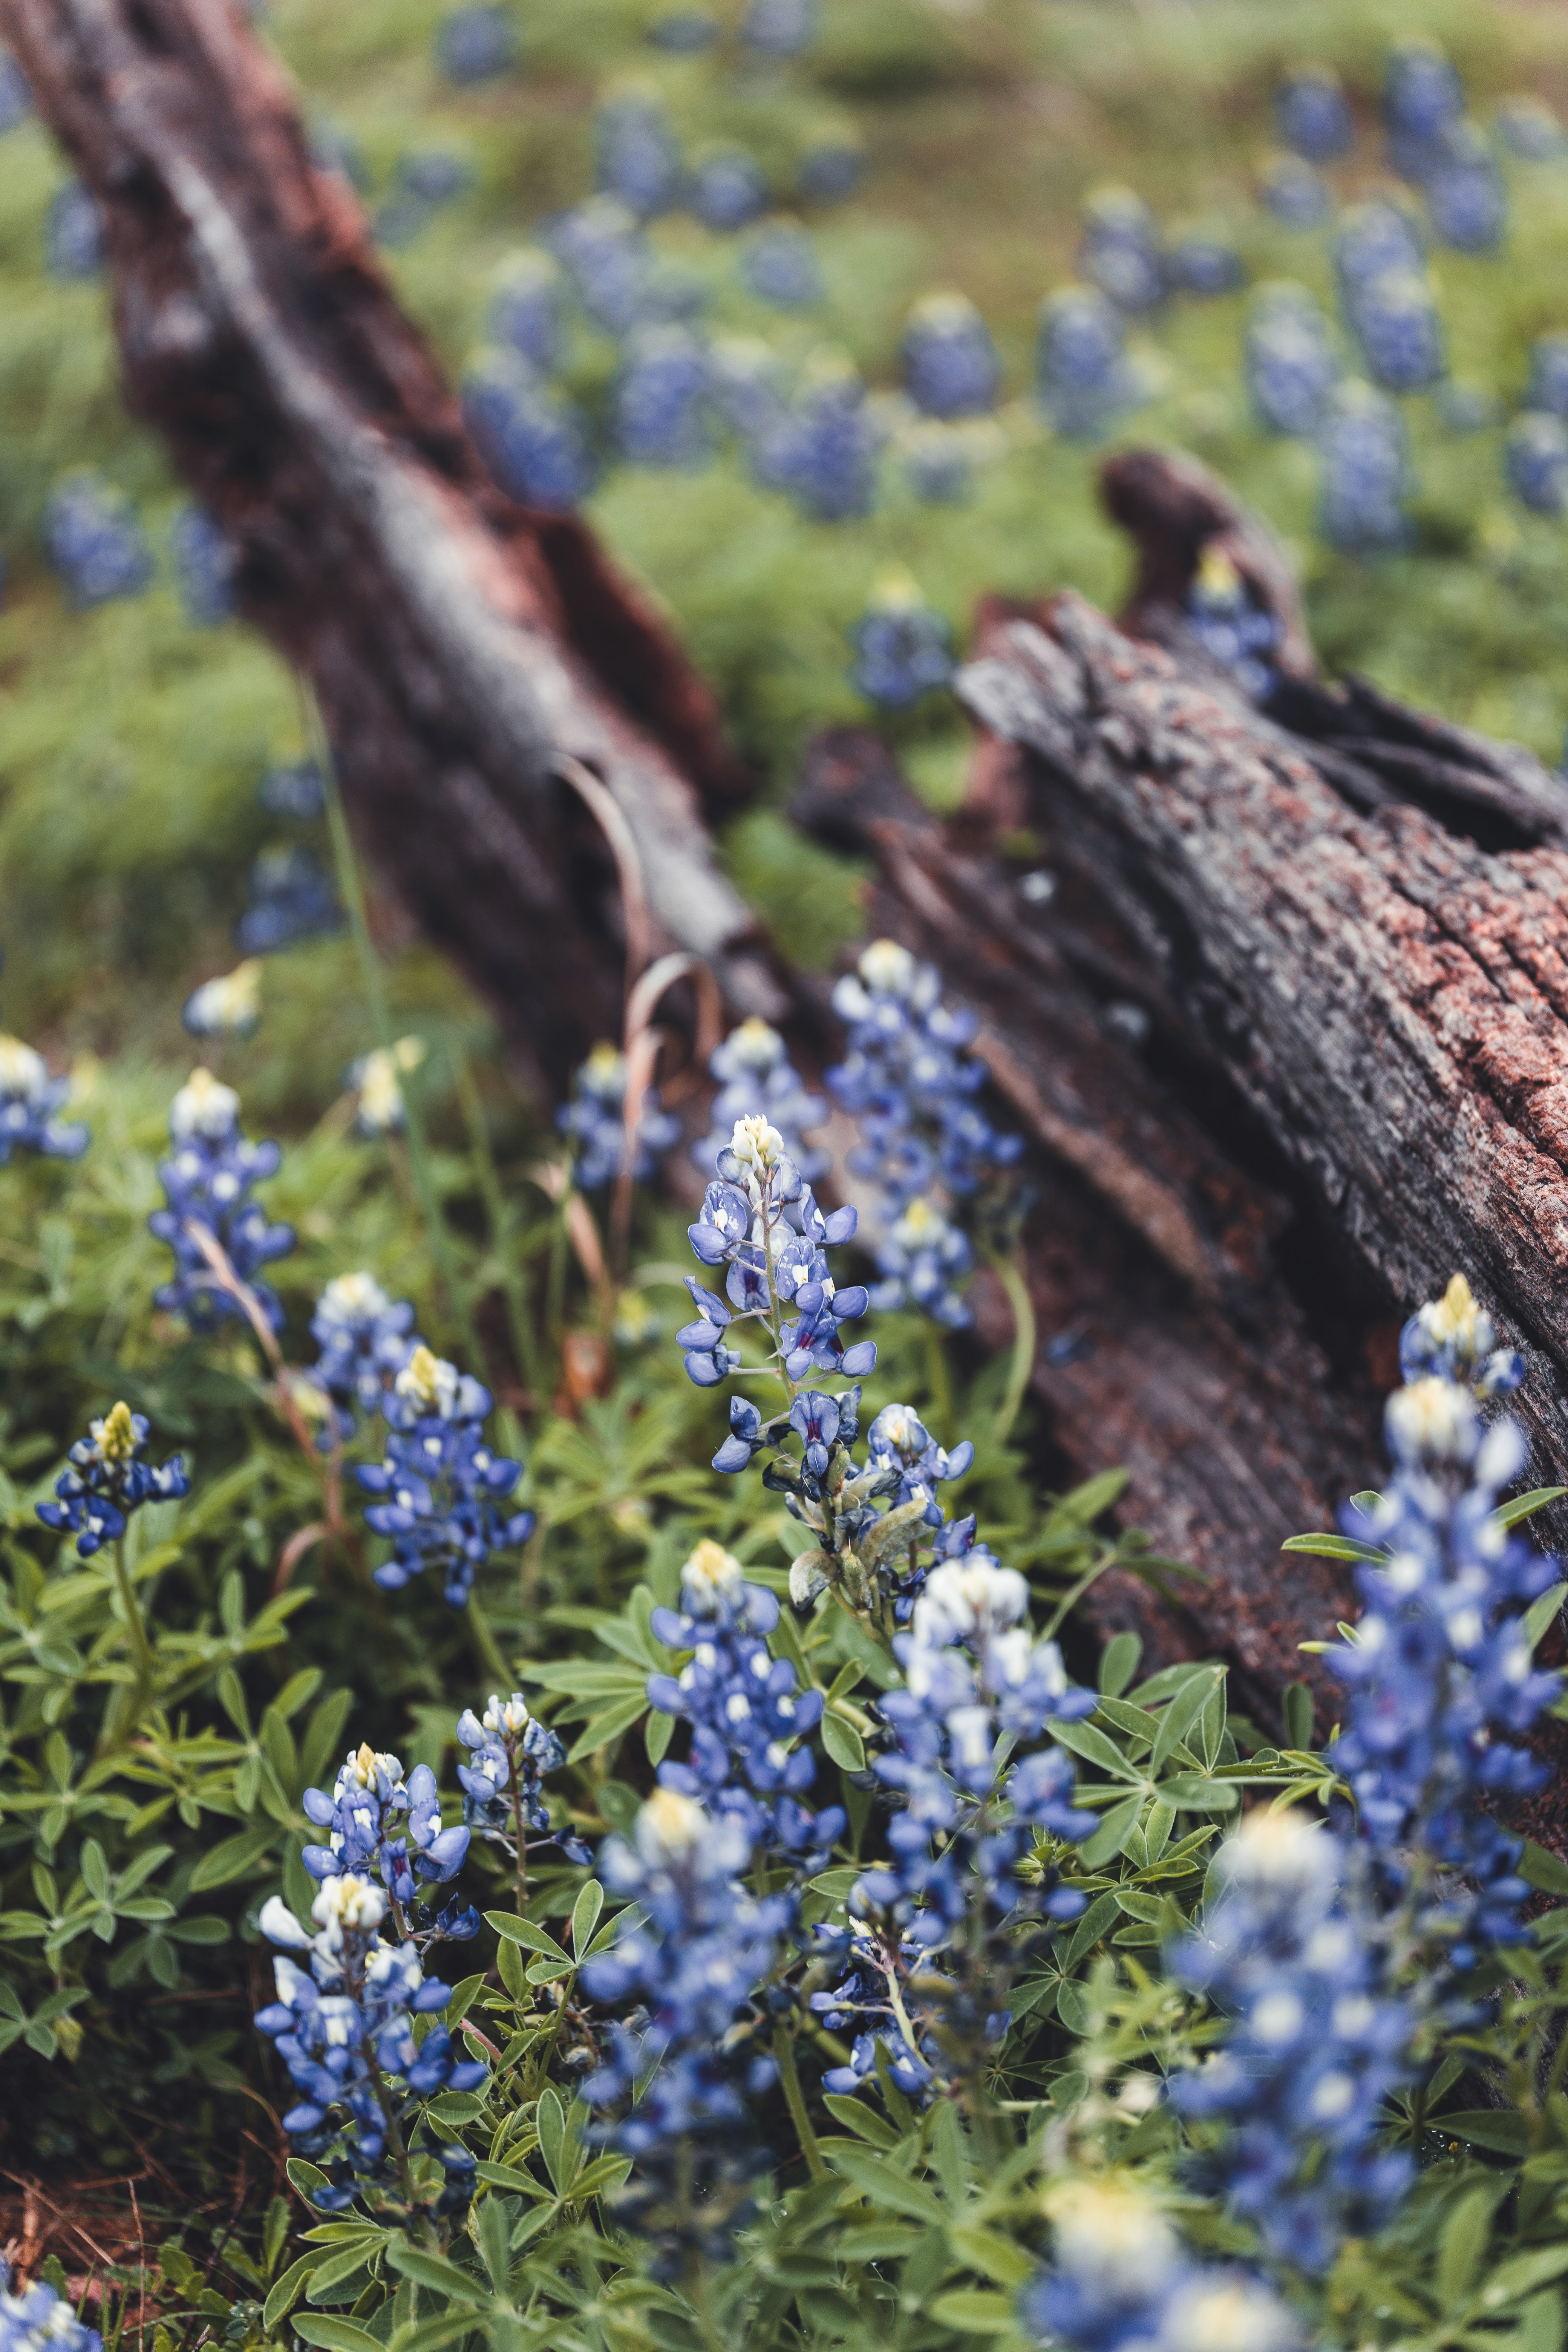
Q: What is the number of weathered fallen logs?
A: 2